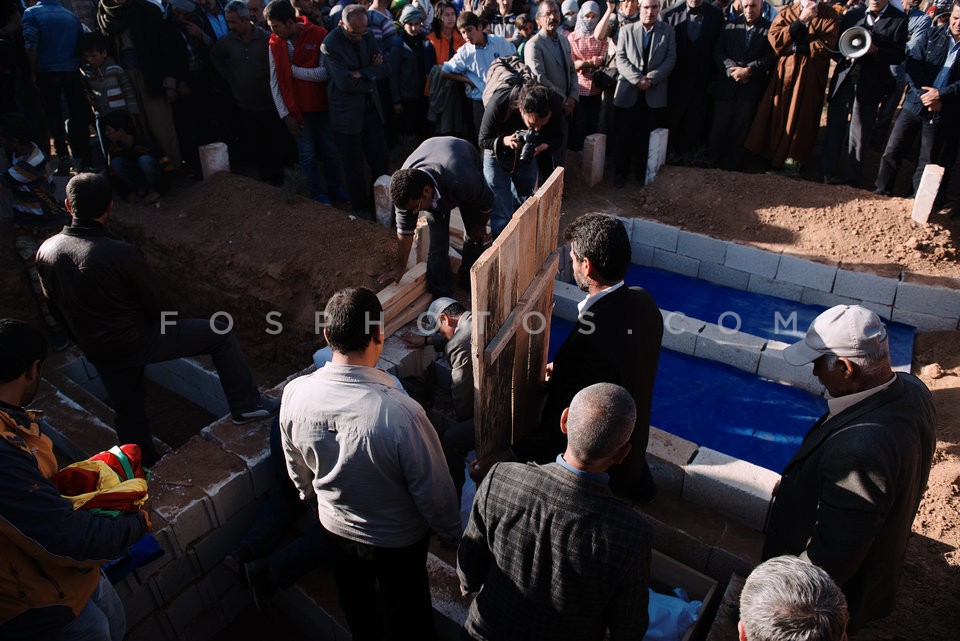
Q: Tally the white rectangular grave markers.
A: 5